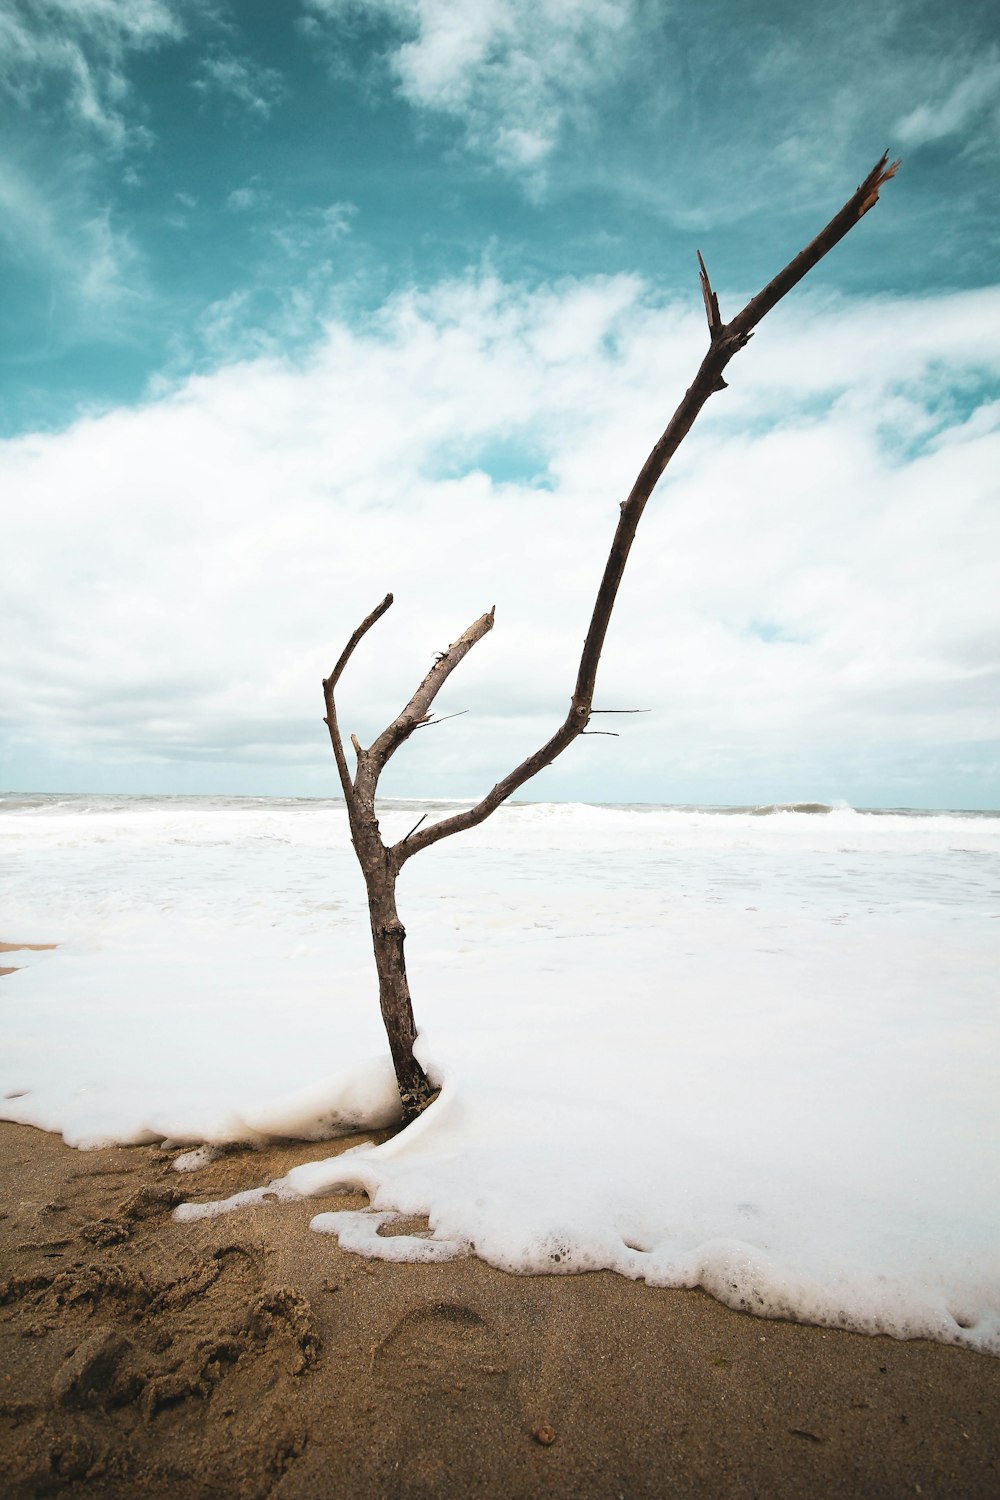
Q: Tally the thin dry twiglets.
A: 4